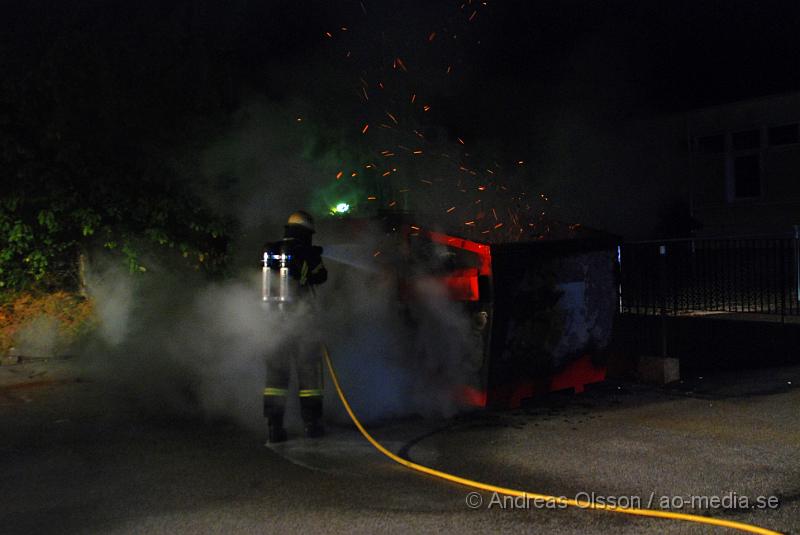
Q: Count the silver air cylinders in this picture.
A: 2